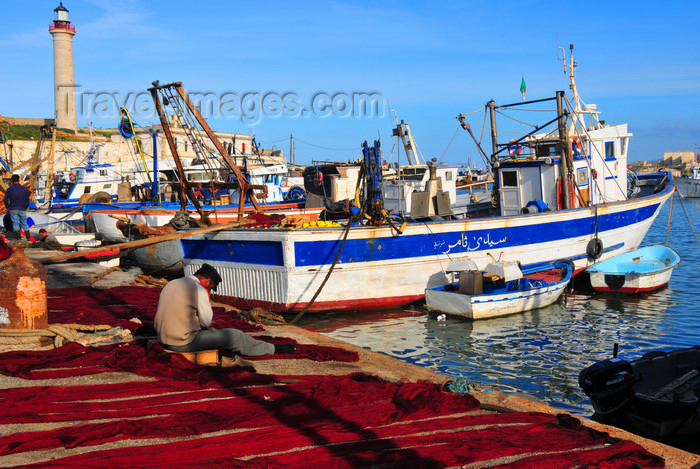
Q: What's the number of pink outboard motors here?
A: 0